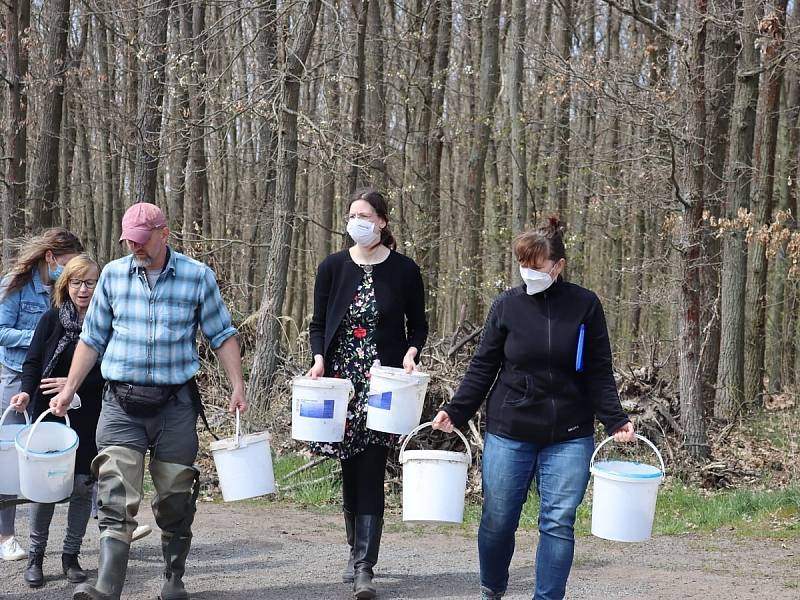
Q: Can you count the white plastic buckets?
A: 7